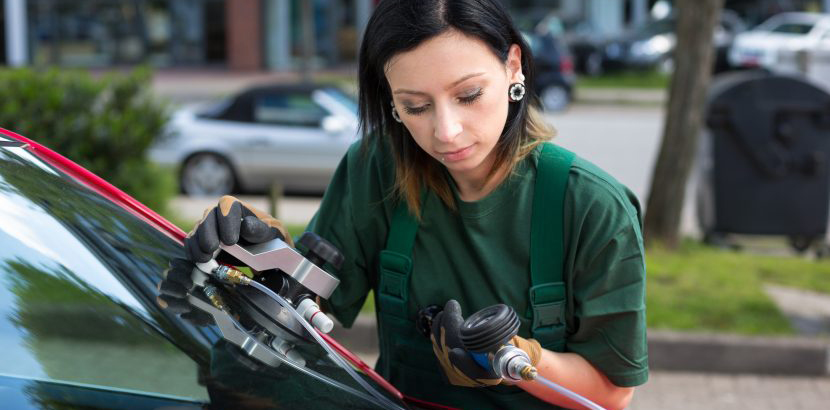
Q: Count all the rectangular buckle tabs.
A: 2